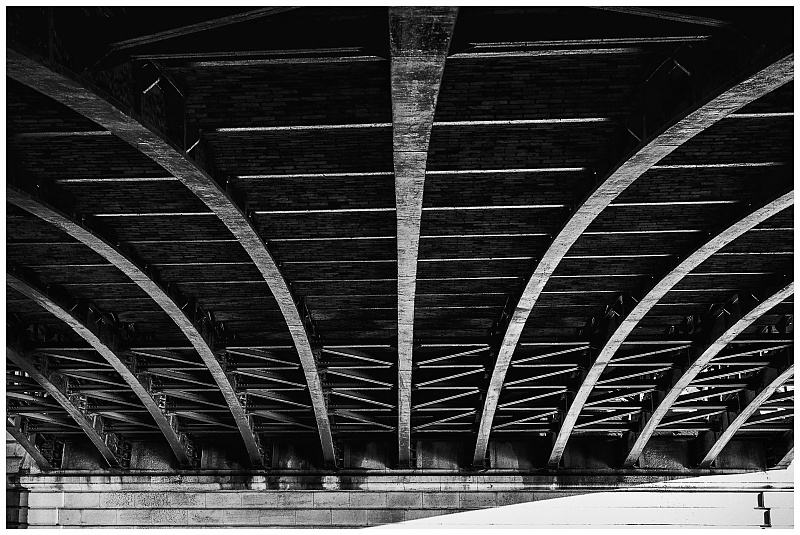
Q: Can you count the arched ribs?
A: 11